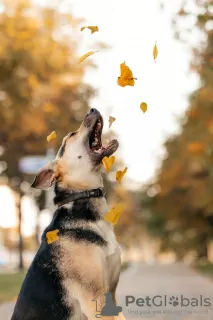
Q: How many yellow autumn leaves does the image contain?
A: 11